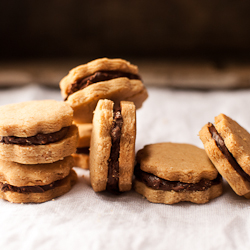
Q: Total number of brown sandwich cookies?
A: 7